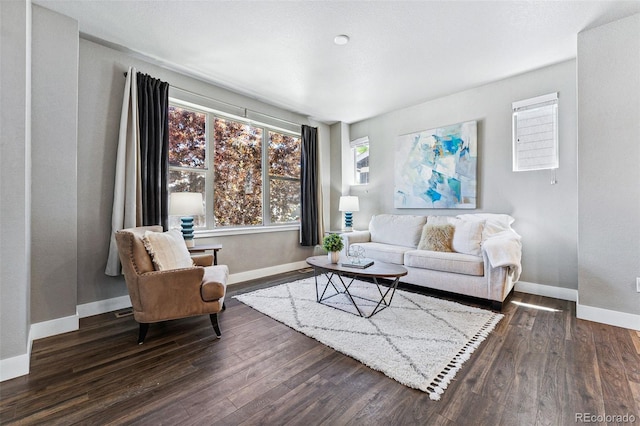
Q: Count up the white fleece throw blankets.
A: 1